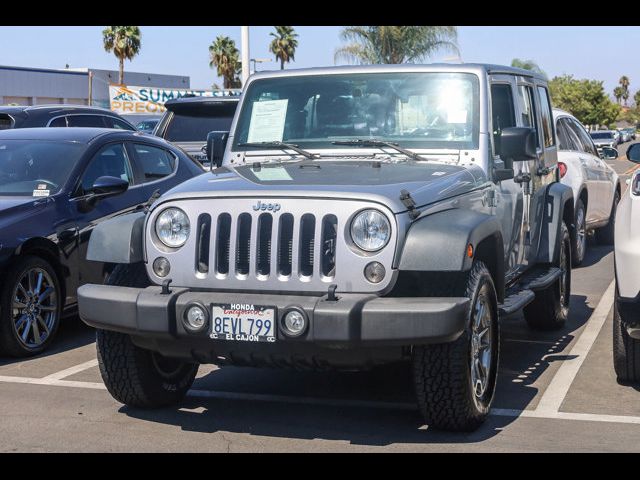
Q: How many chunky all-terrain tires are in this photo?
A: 3